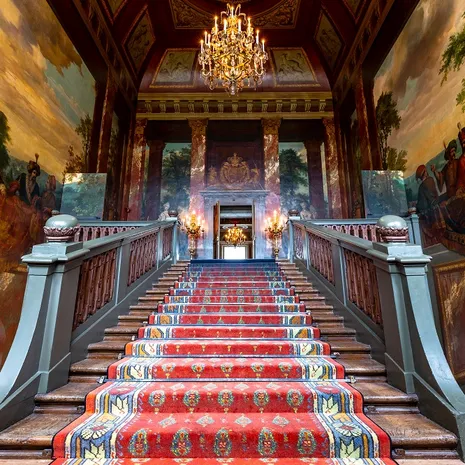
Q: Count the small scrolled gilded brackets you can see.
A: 13